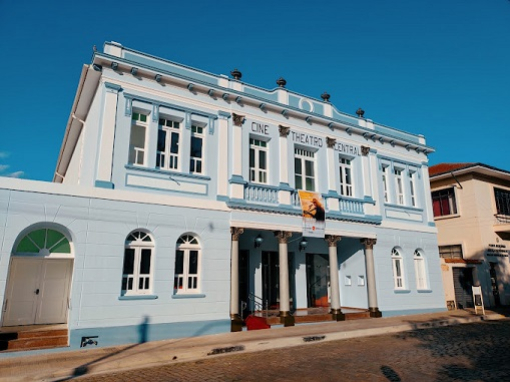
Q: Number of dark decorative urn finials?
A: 4